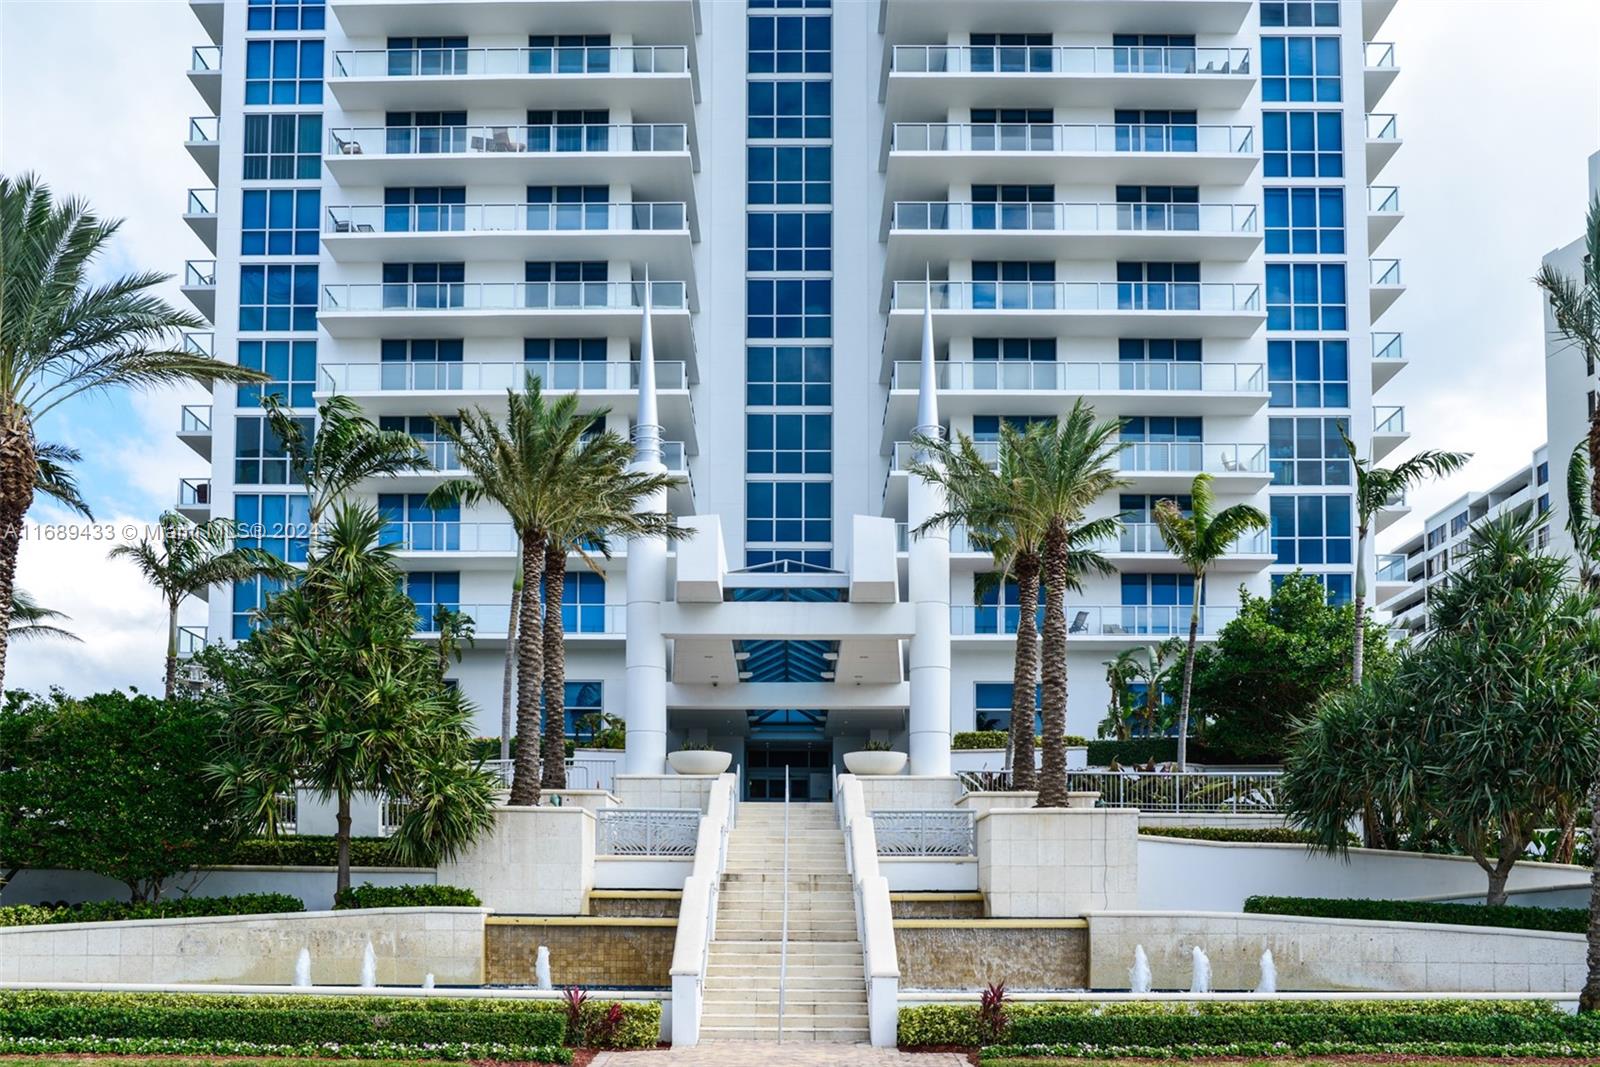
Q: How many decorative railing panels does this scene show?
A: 2